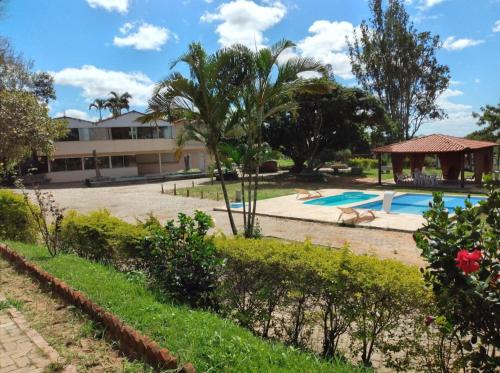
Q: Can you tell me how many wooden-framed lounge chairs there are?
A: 2